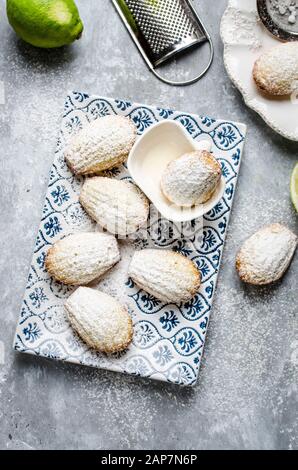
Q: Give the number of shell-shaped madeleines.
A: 8